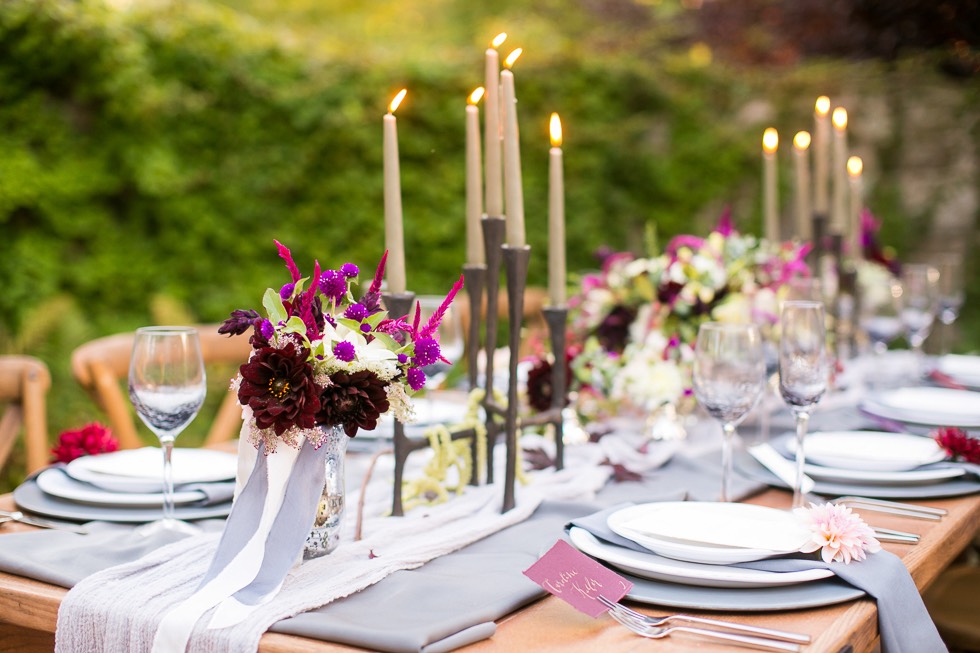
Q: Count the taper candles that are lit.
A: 10